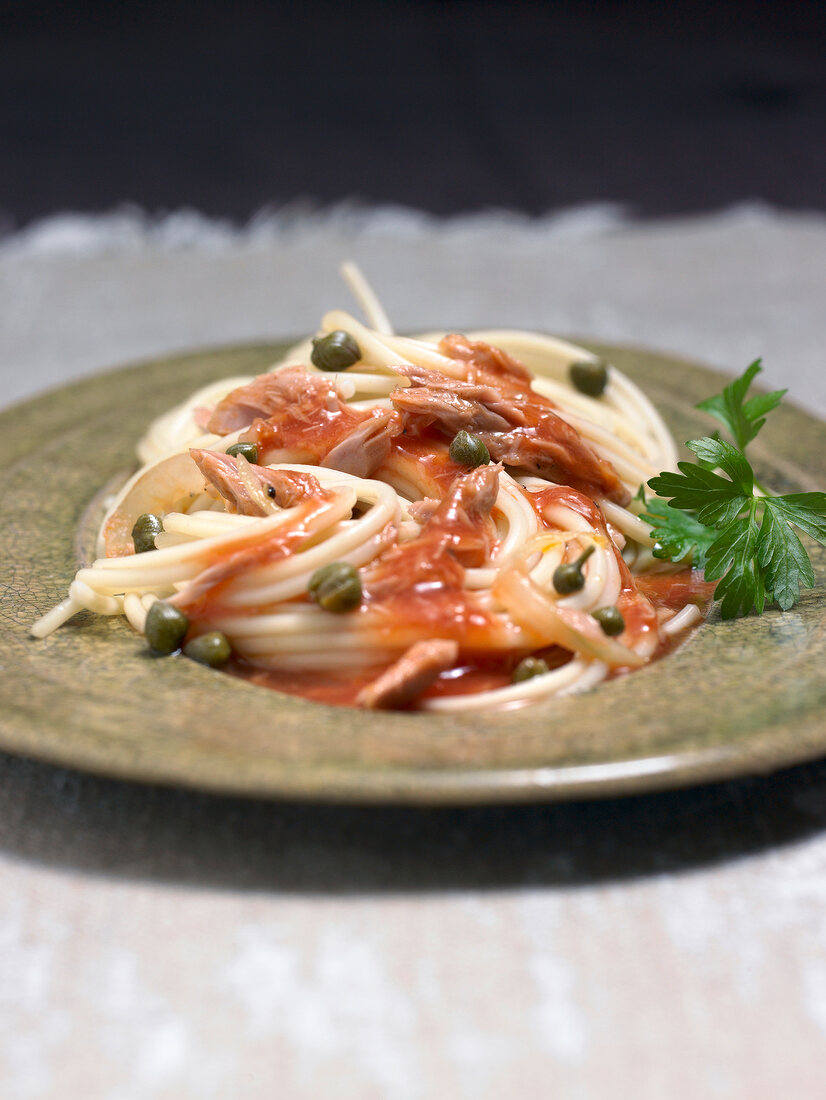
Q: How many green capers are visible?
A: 11